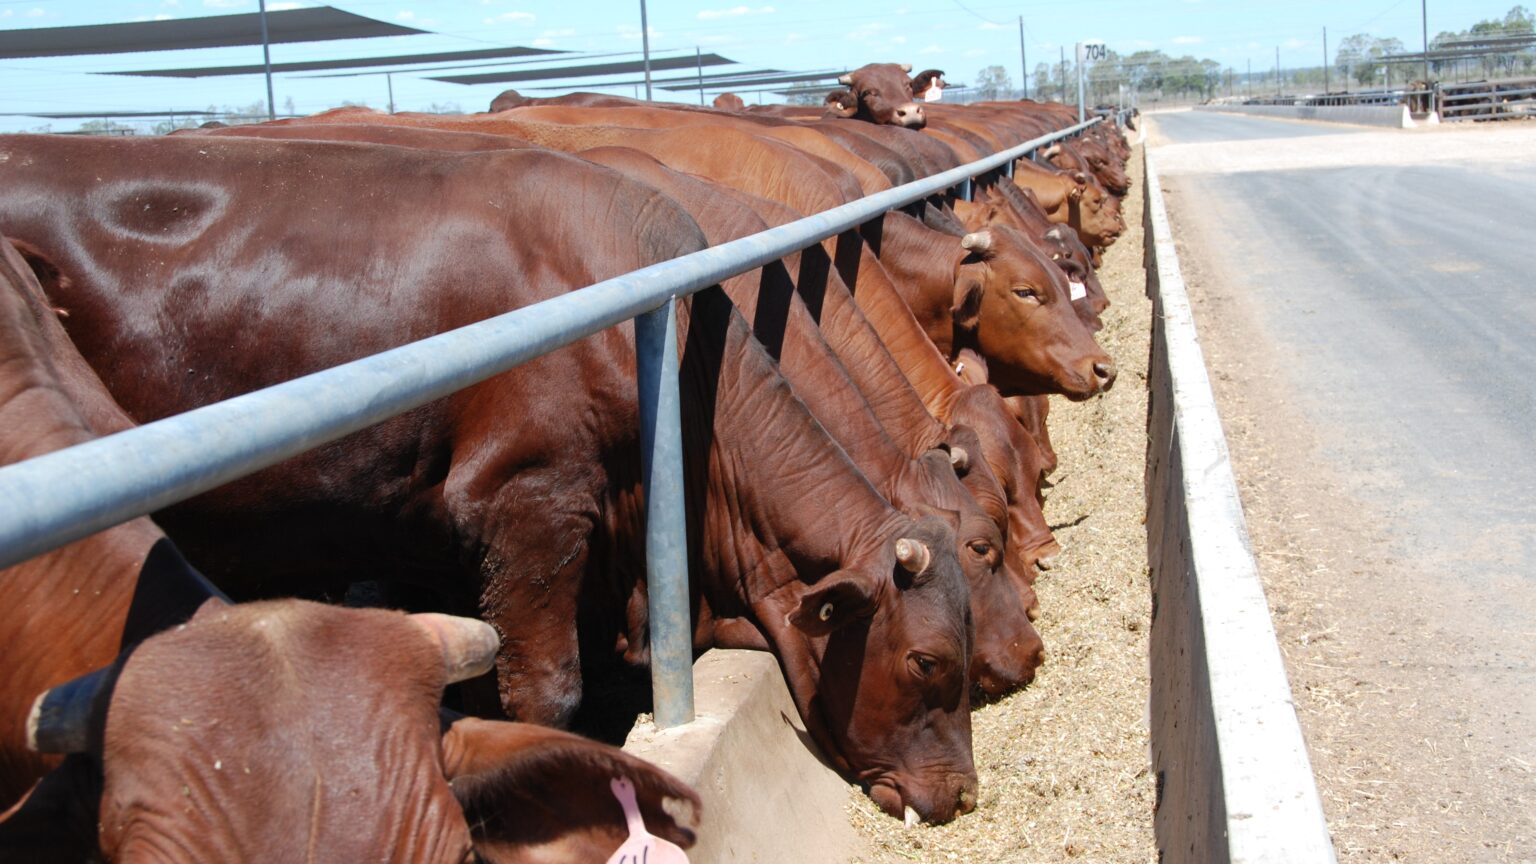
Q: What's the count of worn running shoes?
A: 0